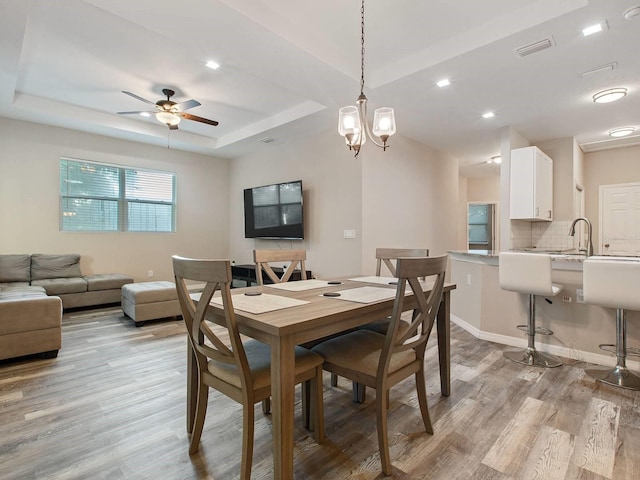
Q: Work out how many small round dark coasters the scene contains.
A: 4